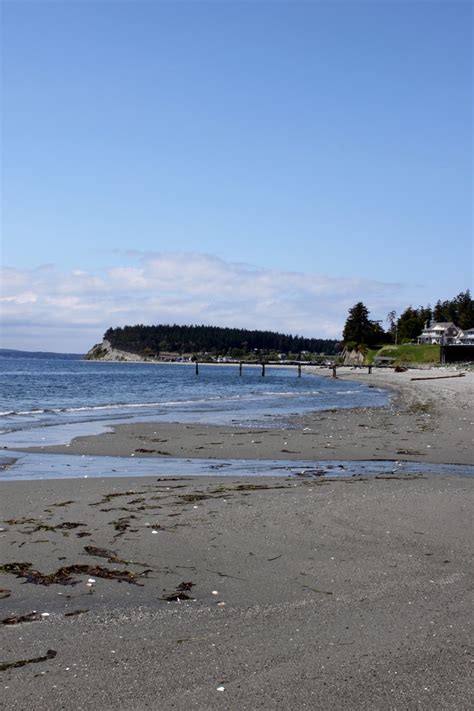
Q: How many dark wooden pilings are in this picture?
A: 6